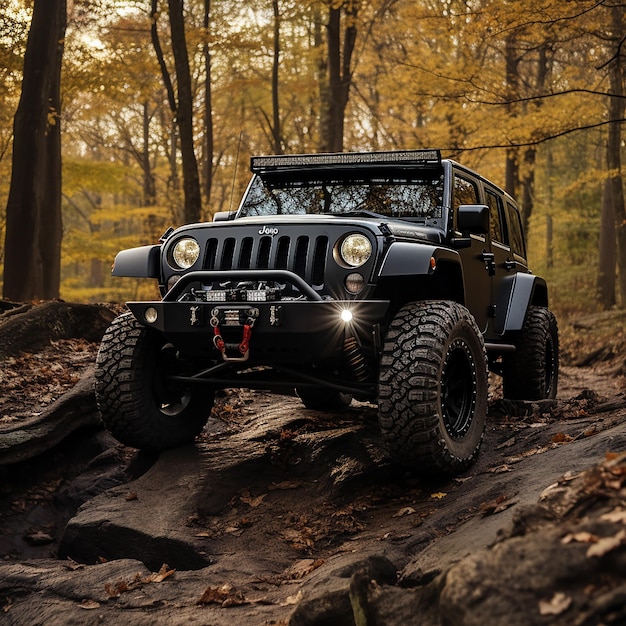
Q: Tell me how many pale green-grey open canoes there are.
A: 0